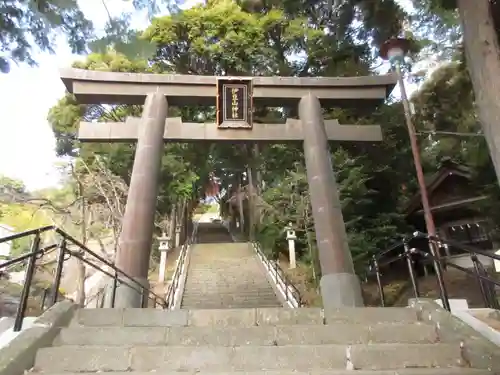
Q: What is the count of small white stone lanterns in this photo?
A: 3